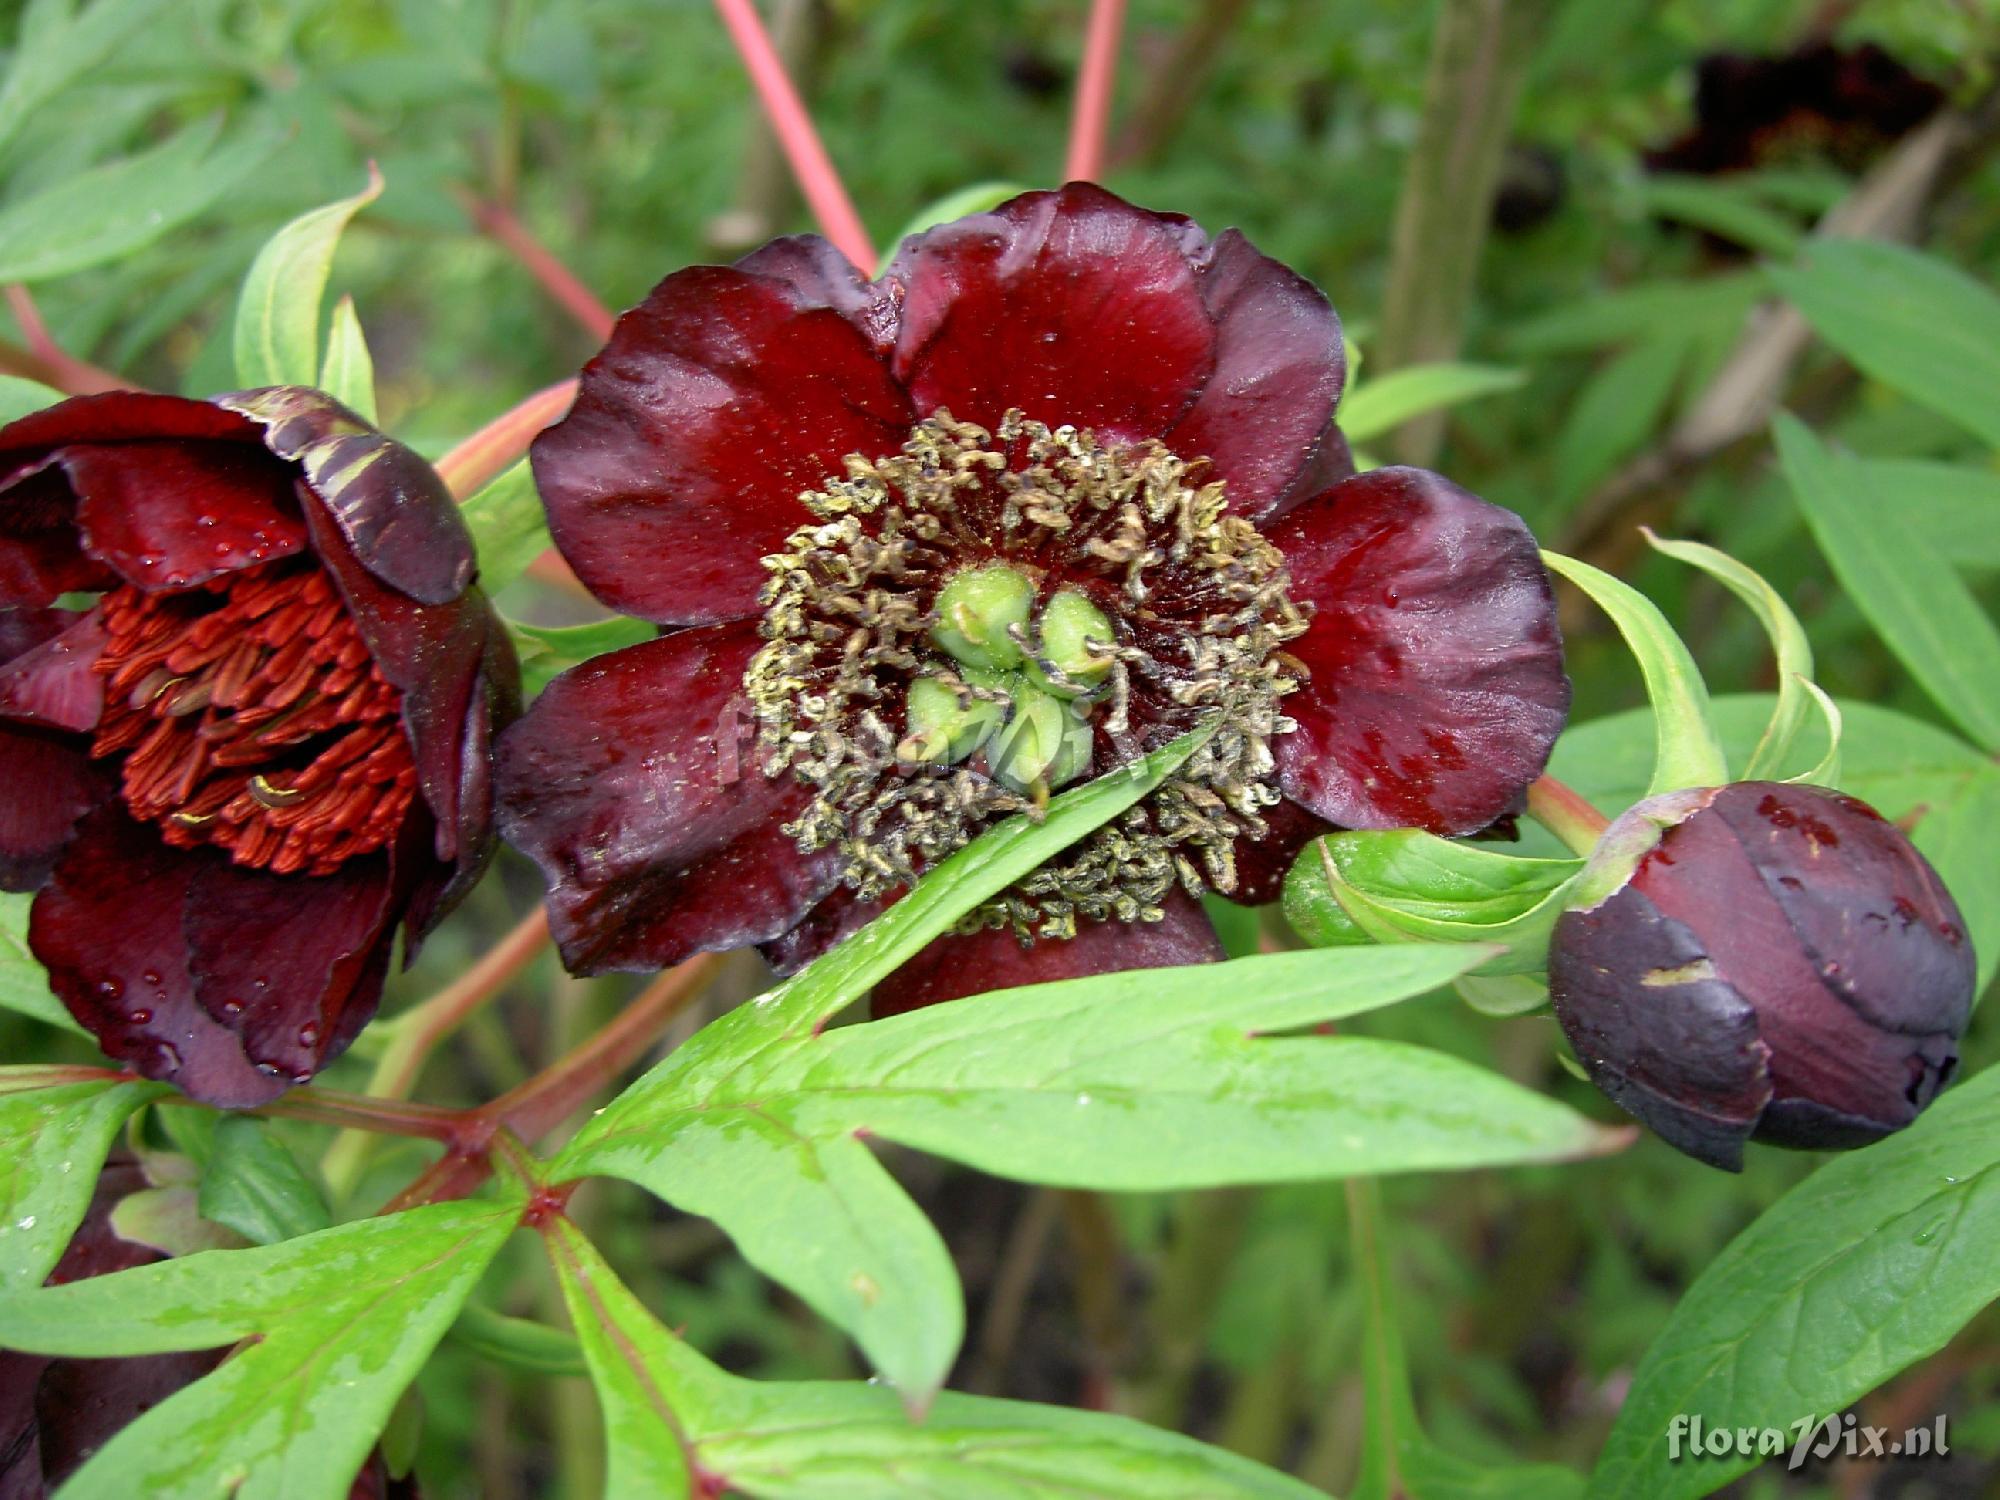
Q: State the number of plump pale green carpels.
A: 4